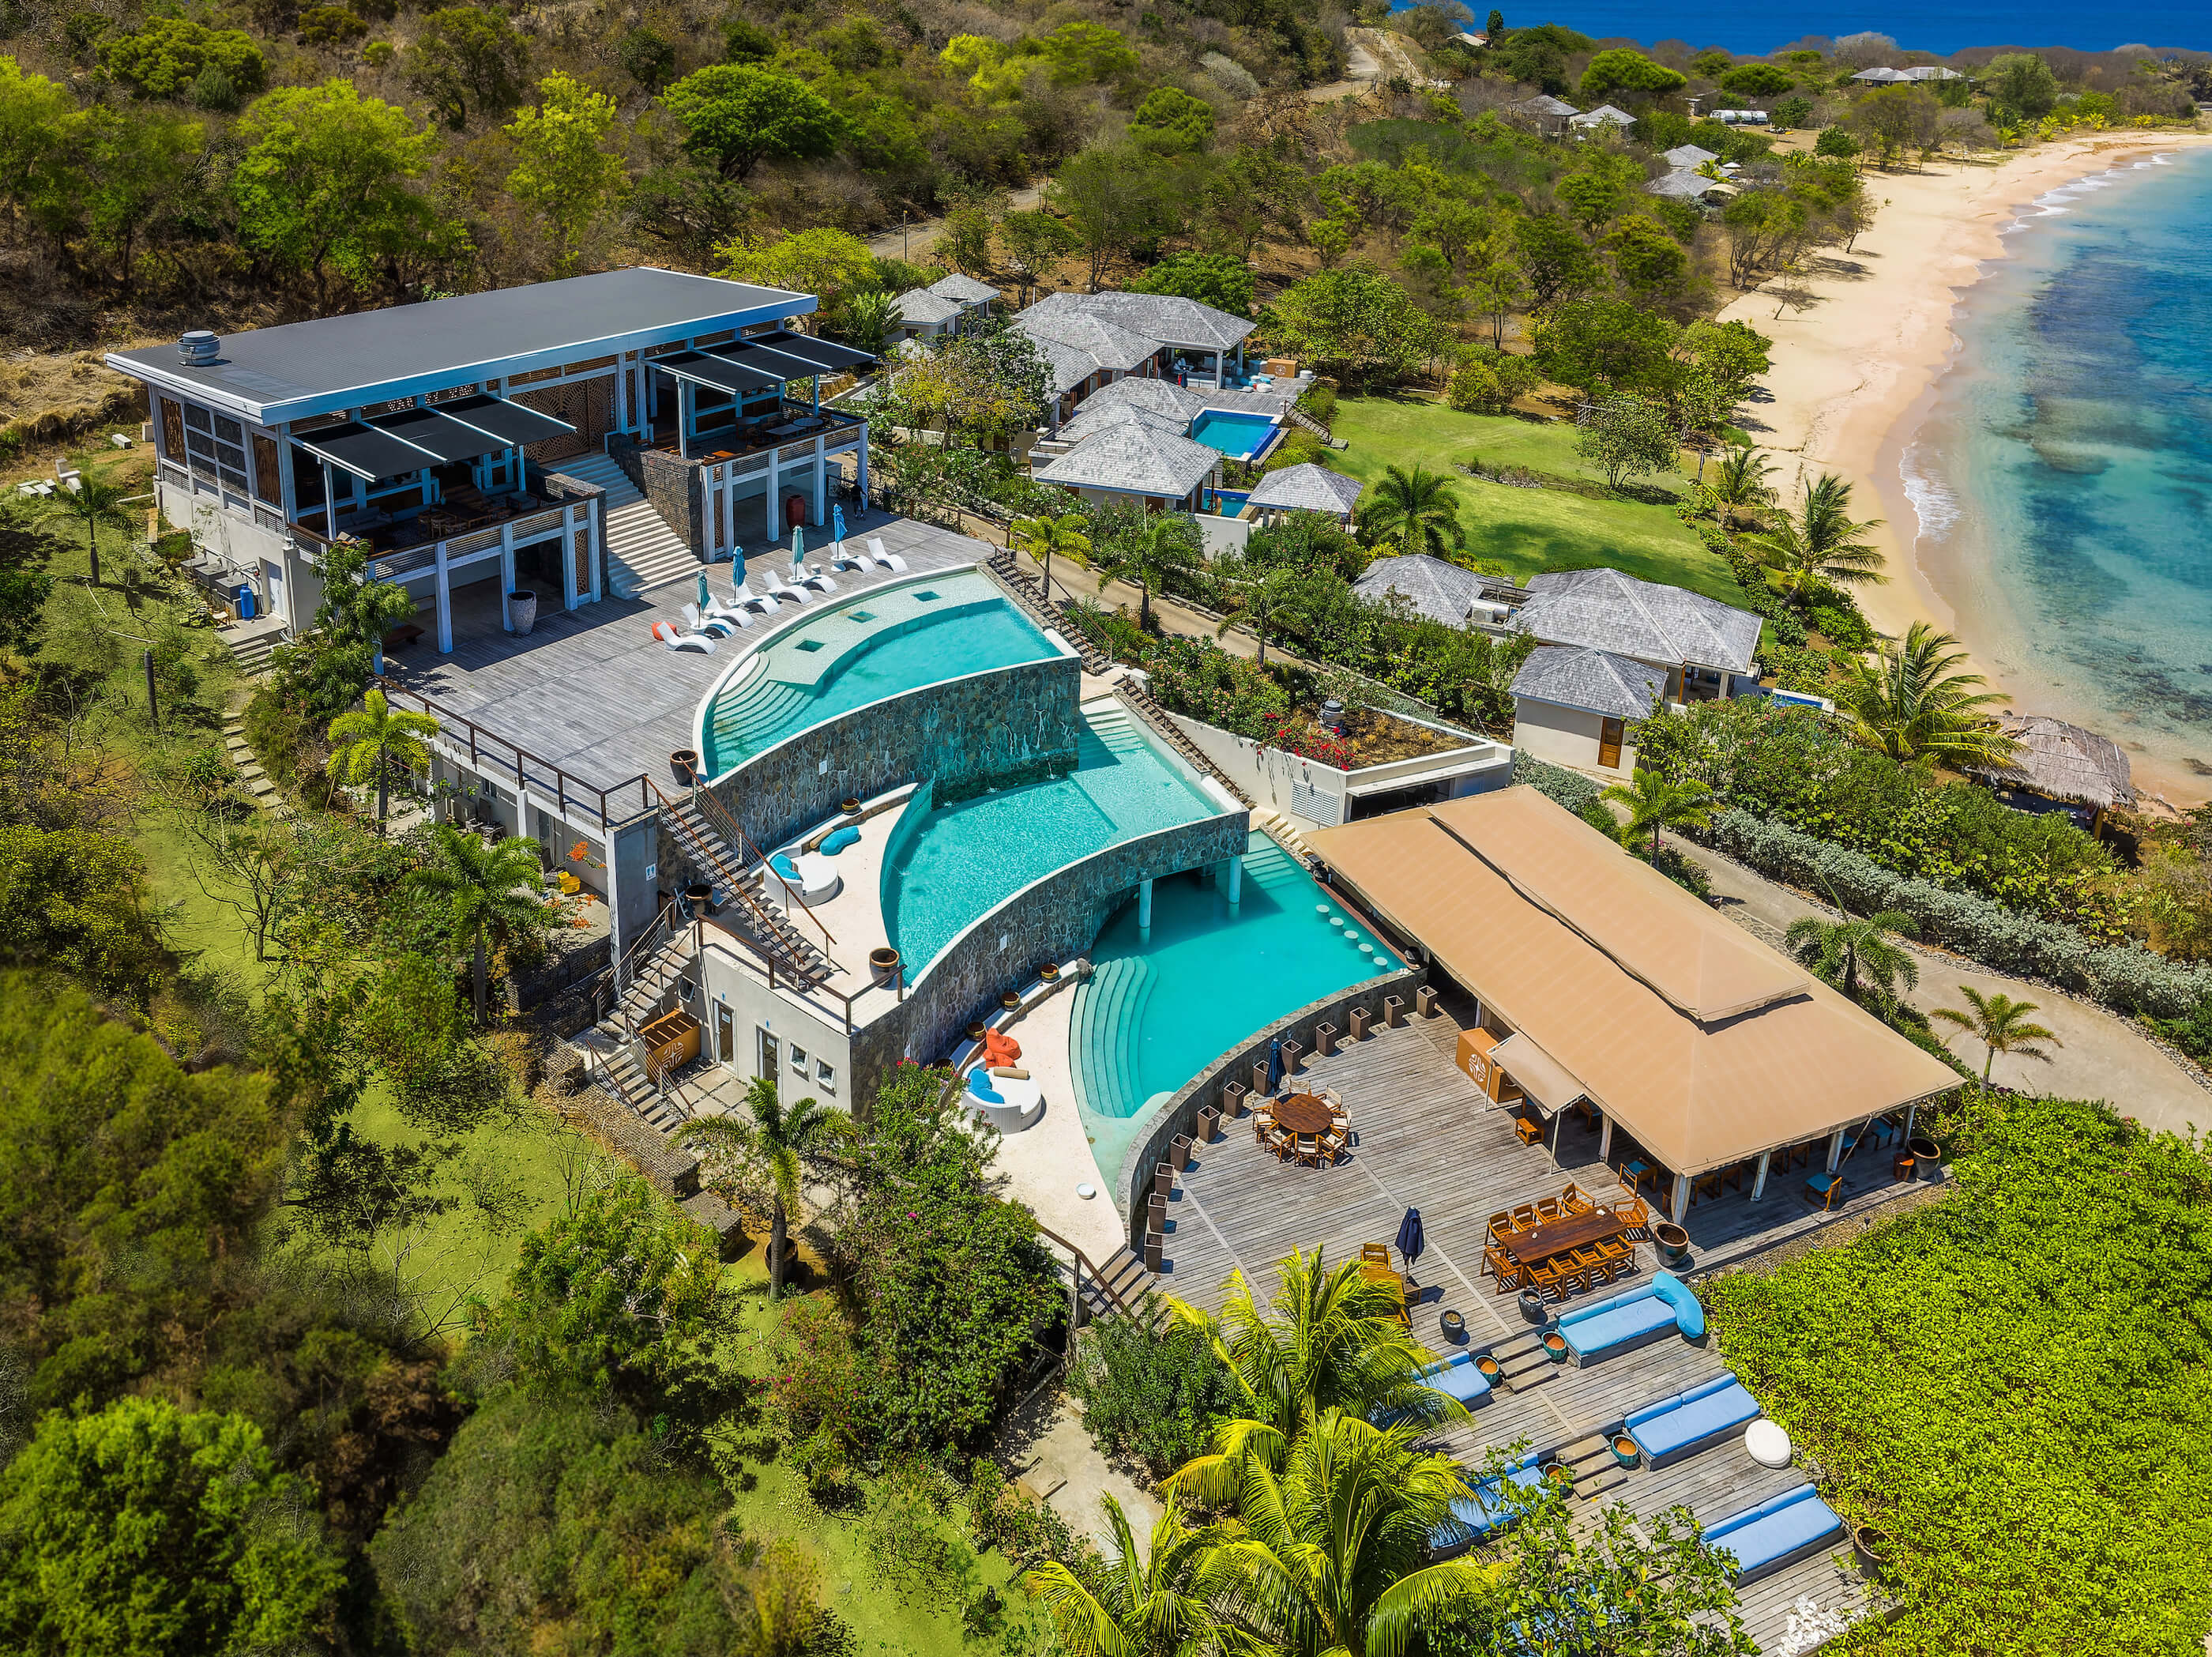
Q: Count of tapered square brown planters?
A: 12